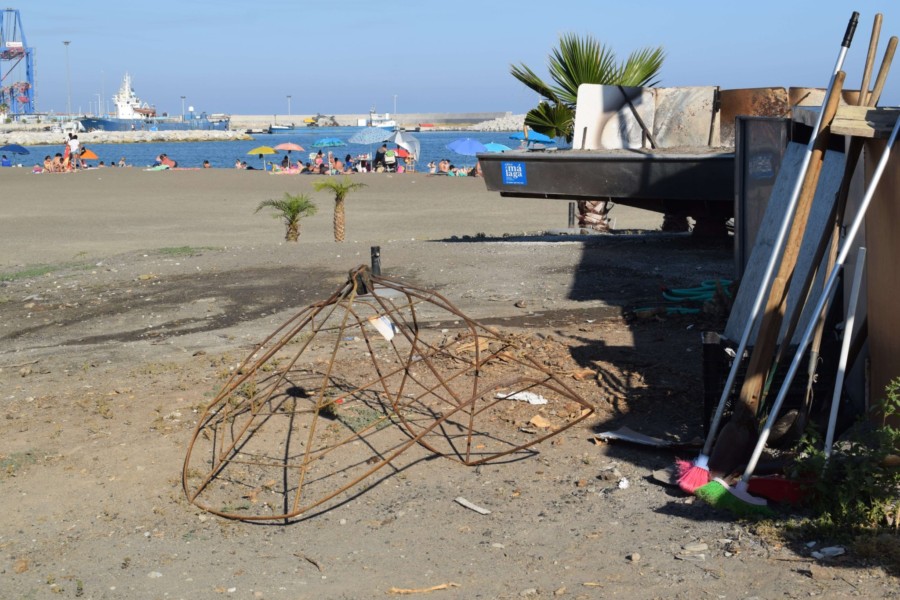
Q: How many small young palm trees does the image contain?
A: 2